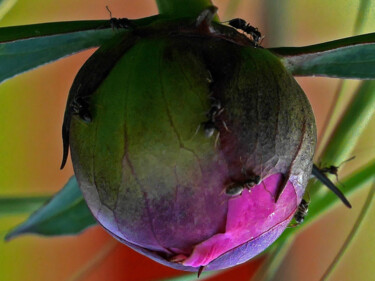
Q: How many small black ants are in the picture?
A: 7